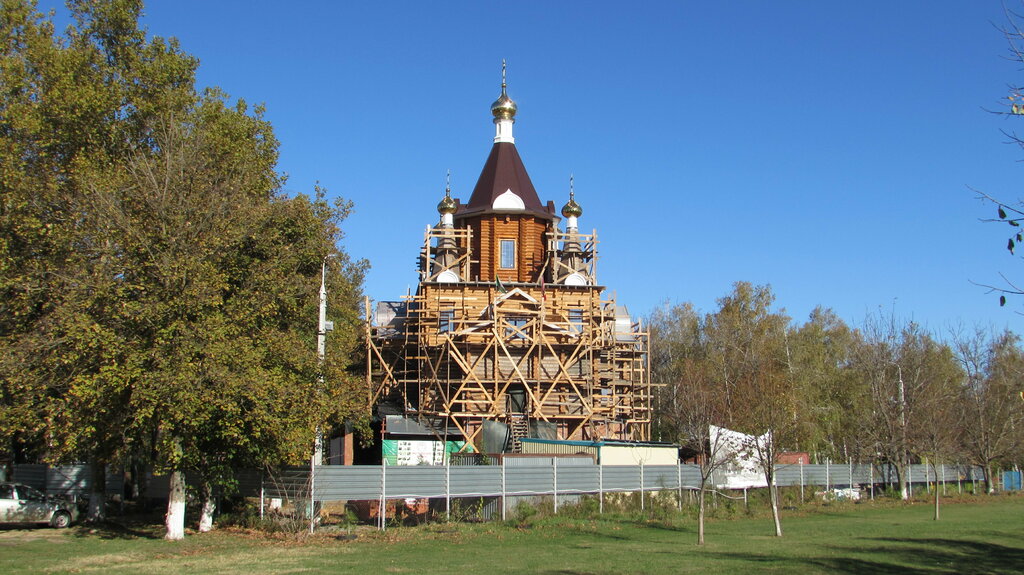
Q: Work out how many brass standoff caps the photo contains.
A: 0